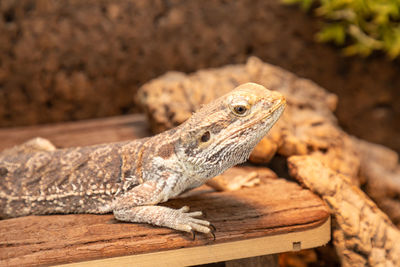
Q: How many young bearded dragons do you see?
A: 1